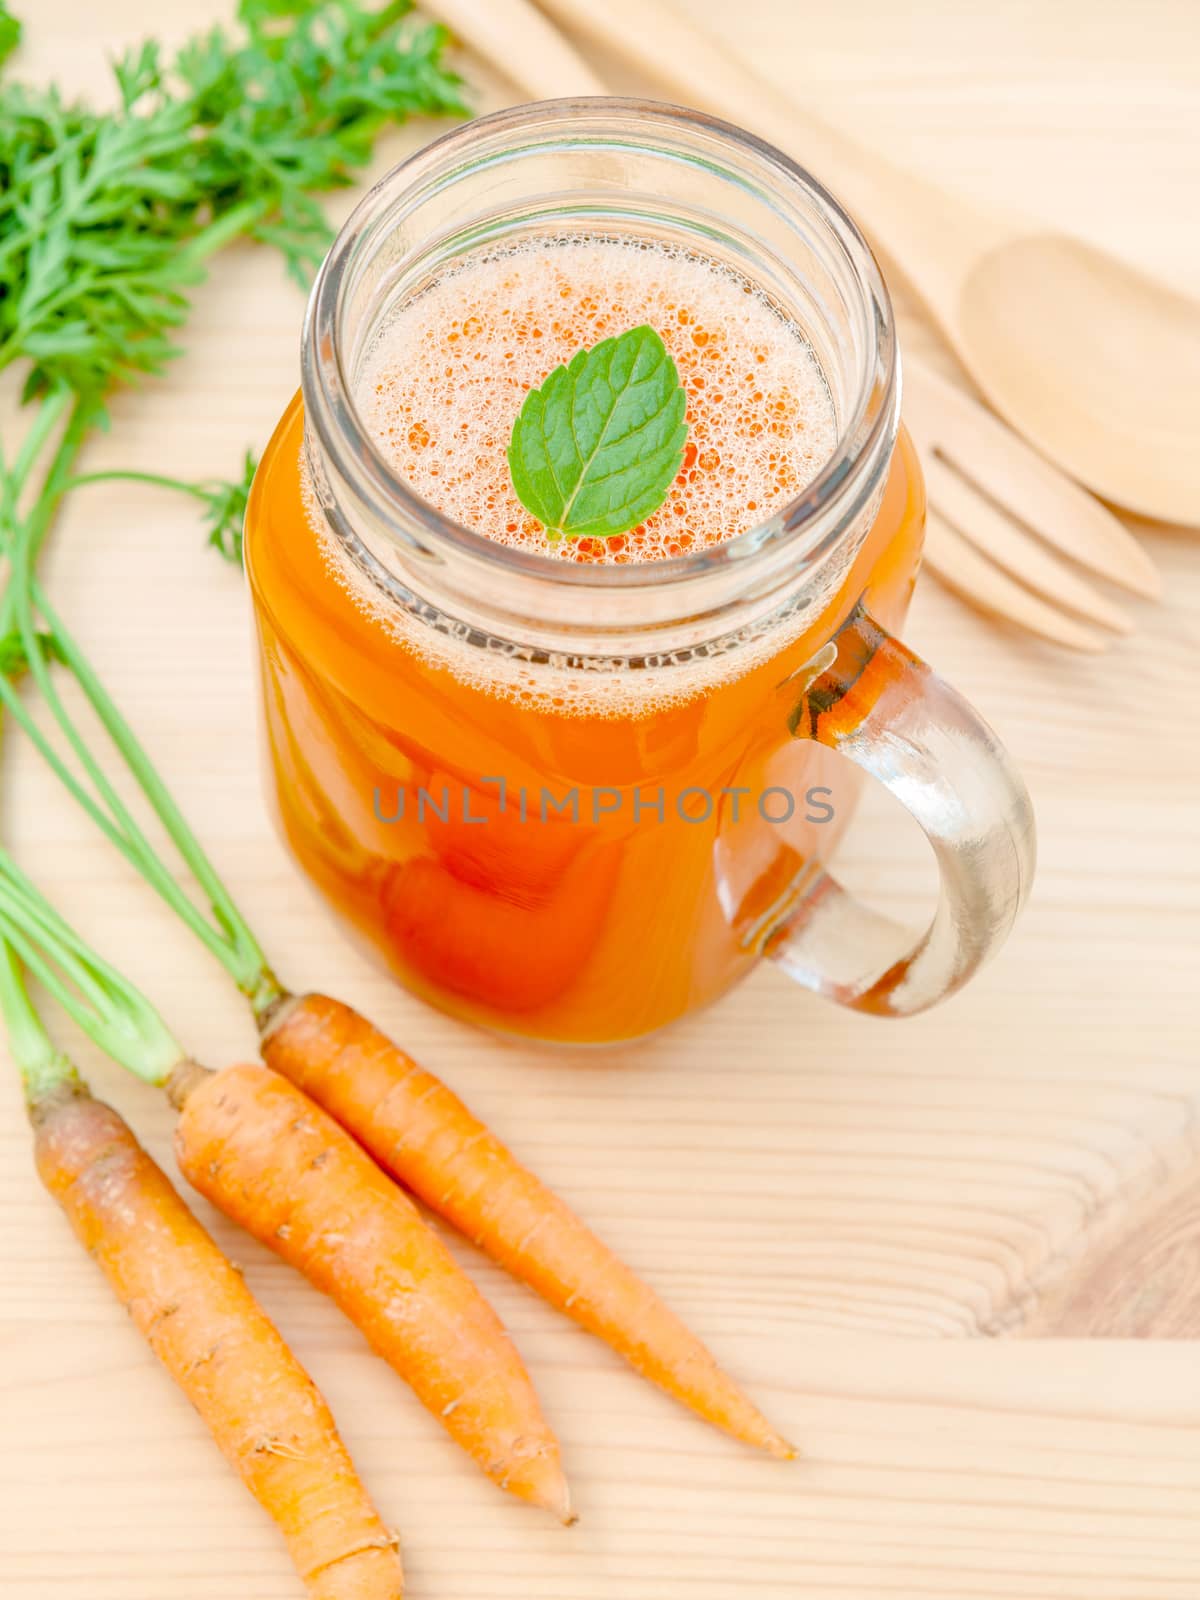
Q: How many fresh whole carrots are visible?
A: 3